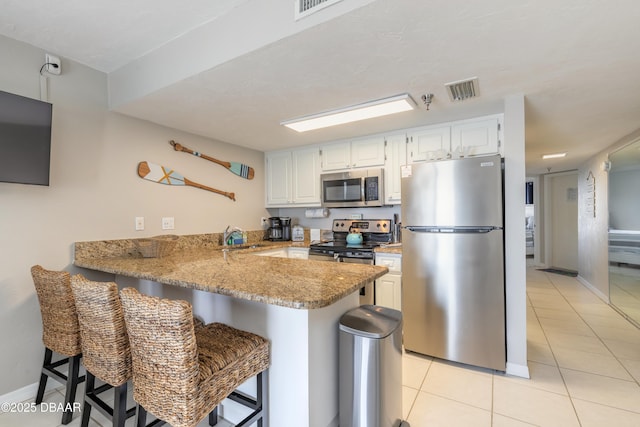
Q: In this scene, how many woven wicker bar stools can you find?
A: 3